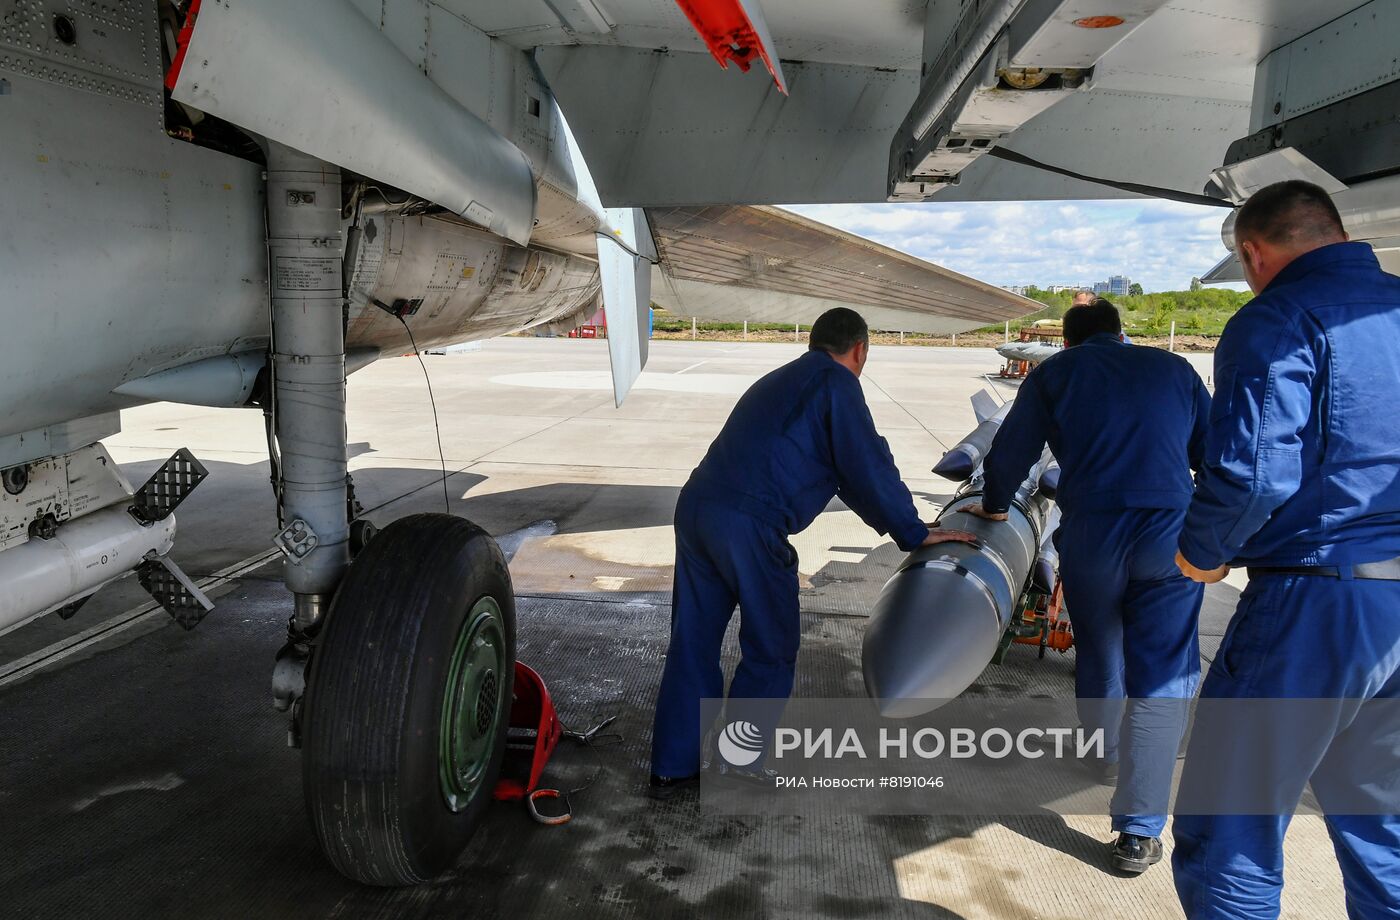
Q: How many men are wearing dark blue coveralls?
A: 3